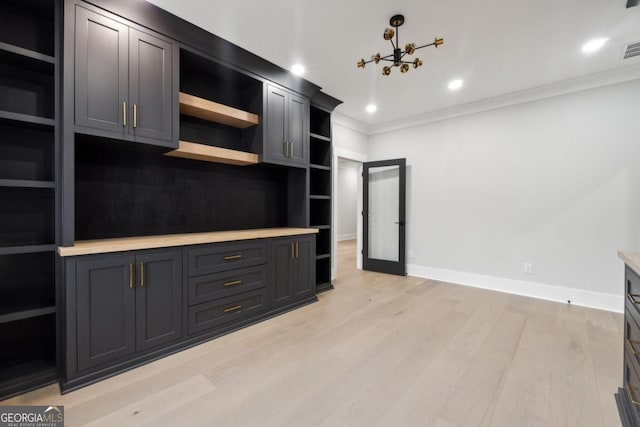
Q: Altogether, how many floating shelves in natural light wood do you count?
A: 2